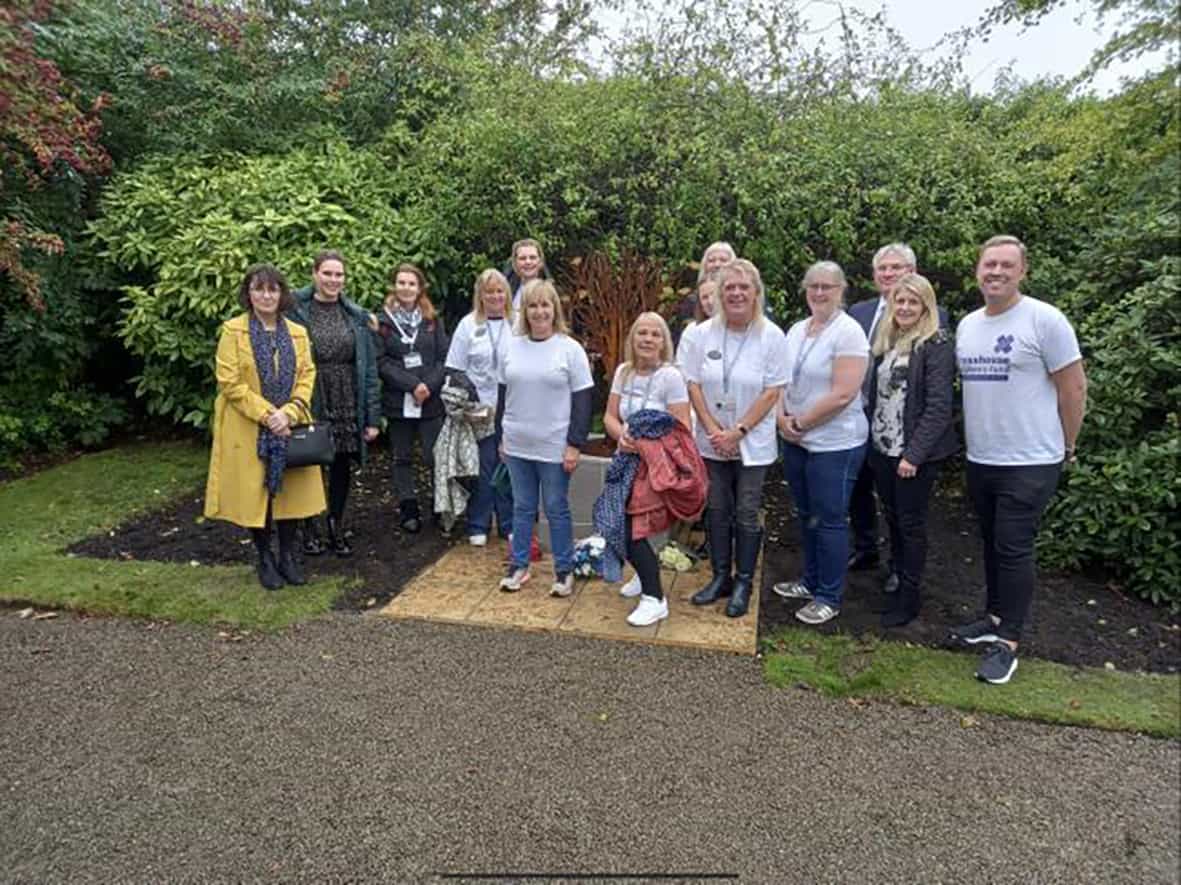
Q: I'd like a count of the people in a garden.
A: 14